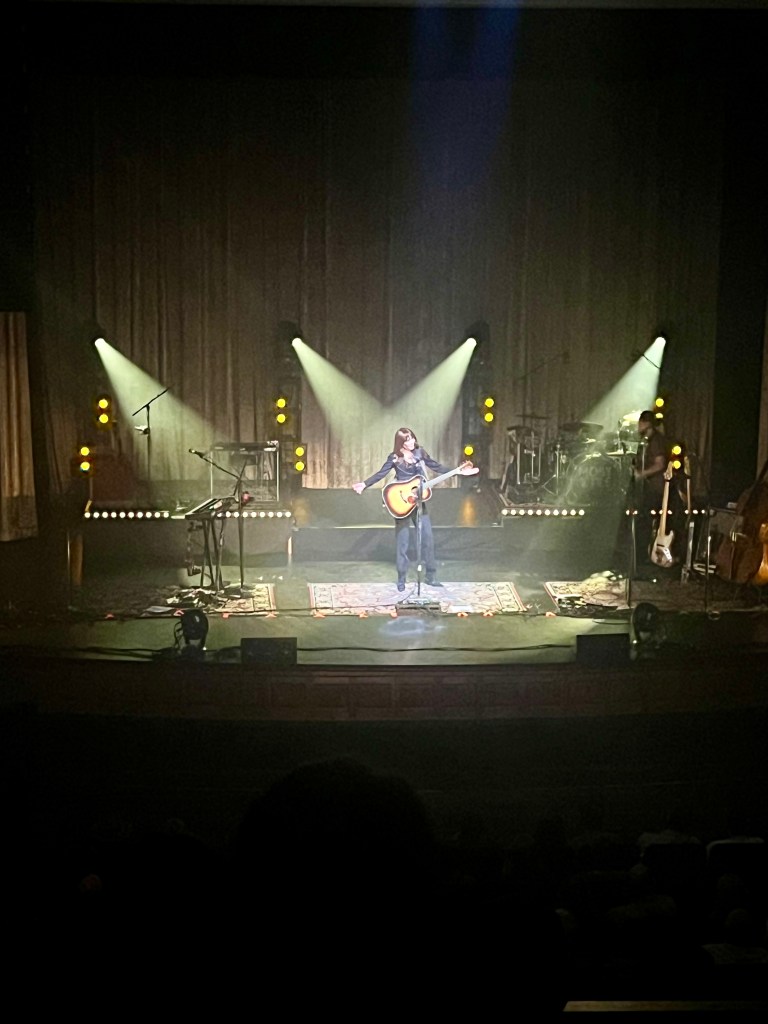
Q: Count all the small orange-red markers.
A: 10